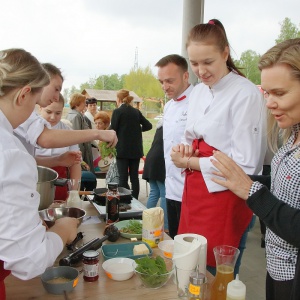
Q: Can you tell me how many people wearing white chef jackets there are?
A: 5